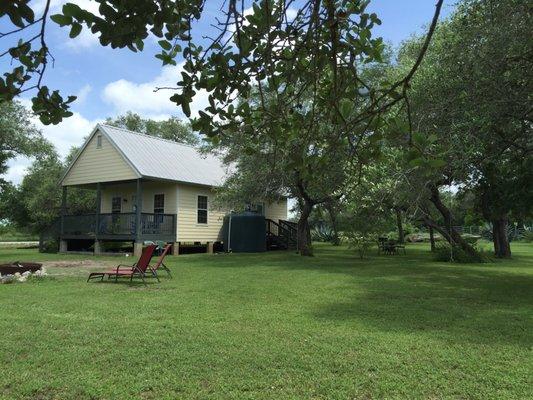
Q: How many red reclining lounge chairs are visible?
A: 2